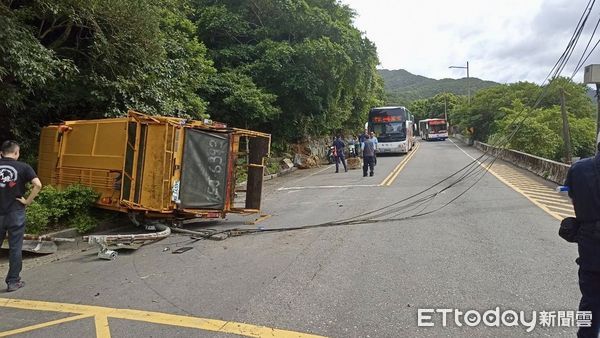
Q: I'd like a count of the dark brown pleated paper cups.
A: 0